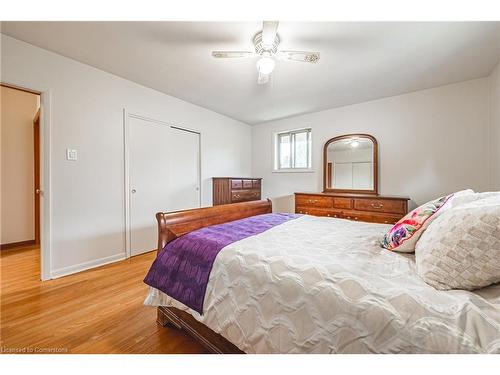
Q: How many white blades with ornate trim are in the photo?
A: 4